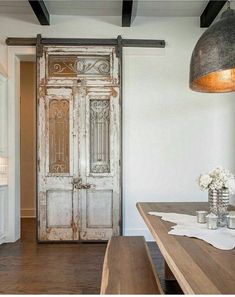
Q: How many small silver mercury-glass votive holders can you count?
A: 3